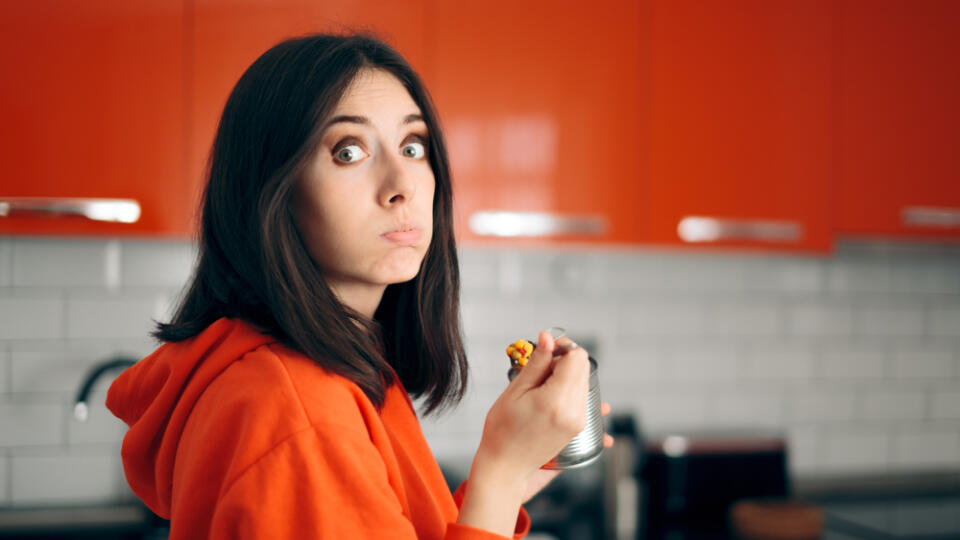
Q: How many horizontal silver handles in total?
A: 4